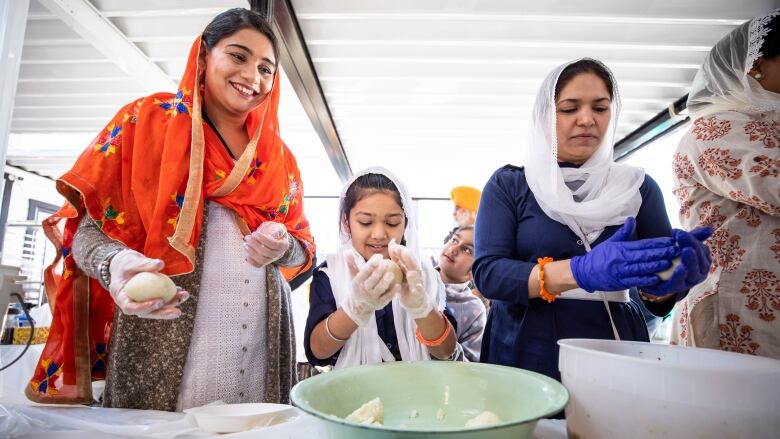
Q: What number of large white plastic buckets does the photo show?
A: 1